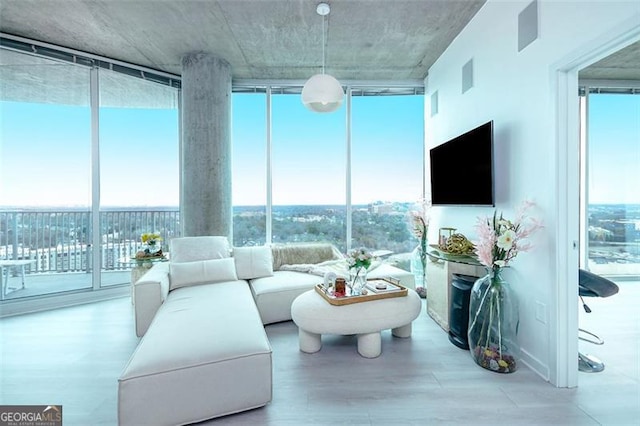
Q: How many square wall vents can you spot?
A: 3